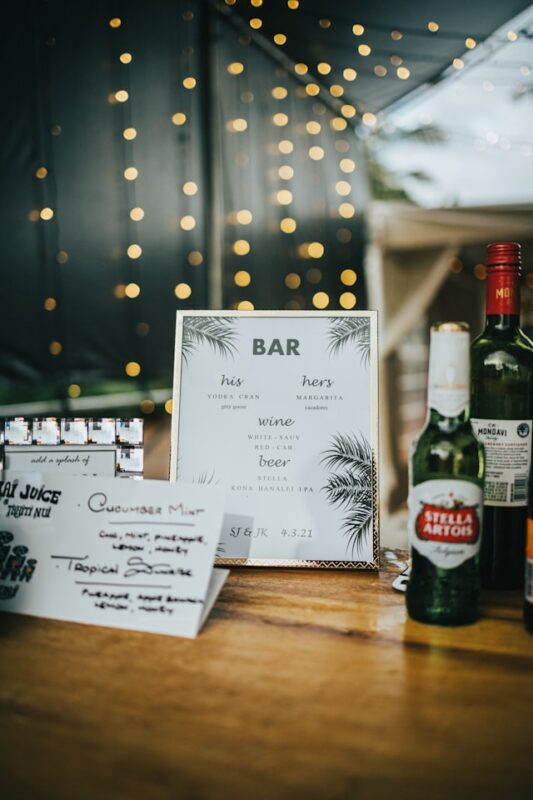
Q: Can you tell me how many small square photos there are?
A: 6